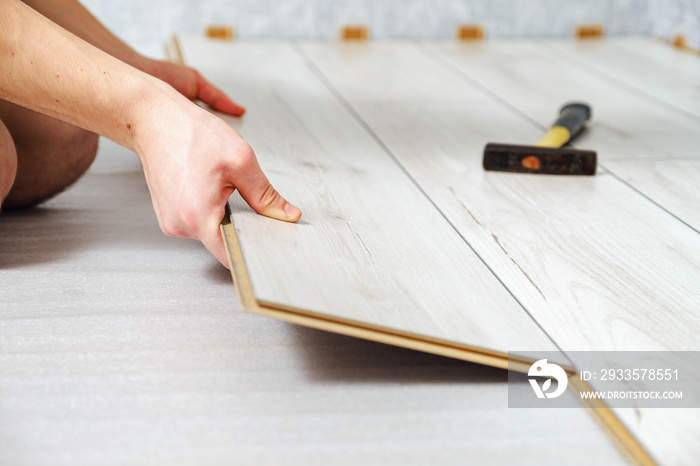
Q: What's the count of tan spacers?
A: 5